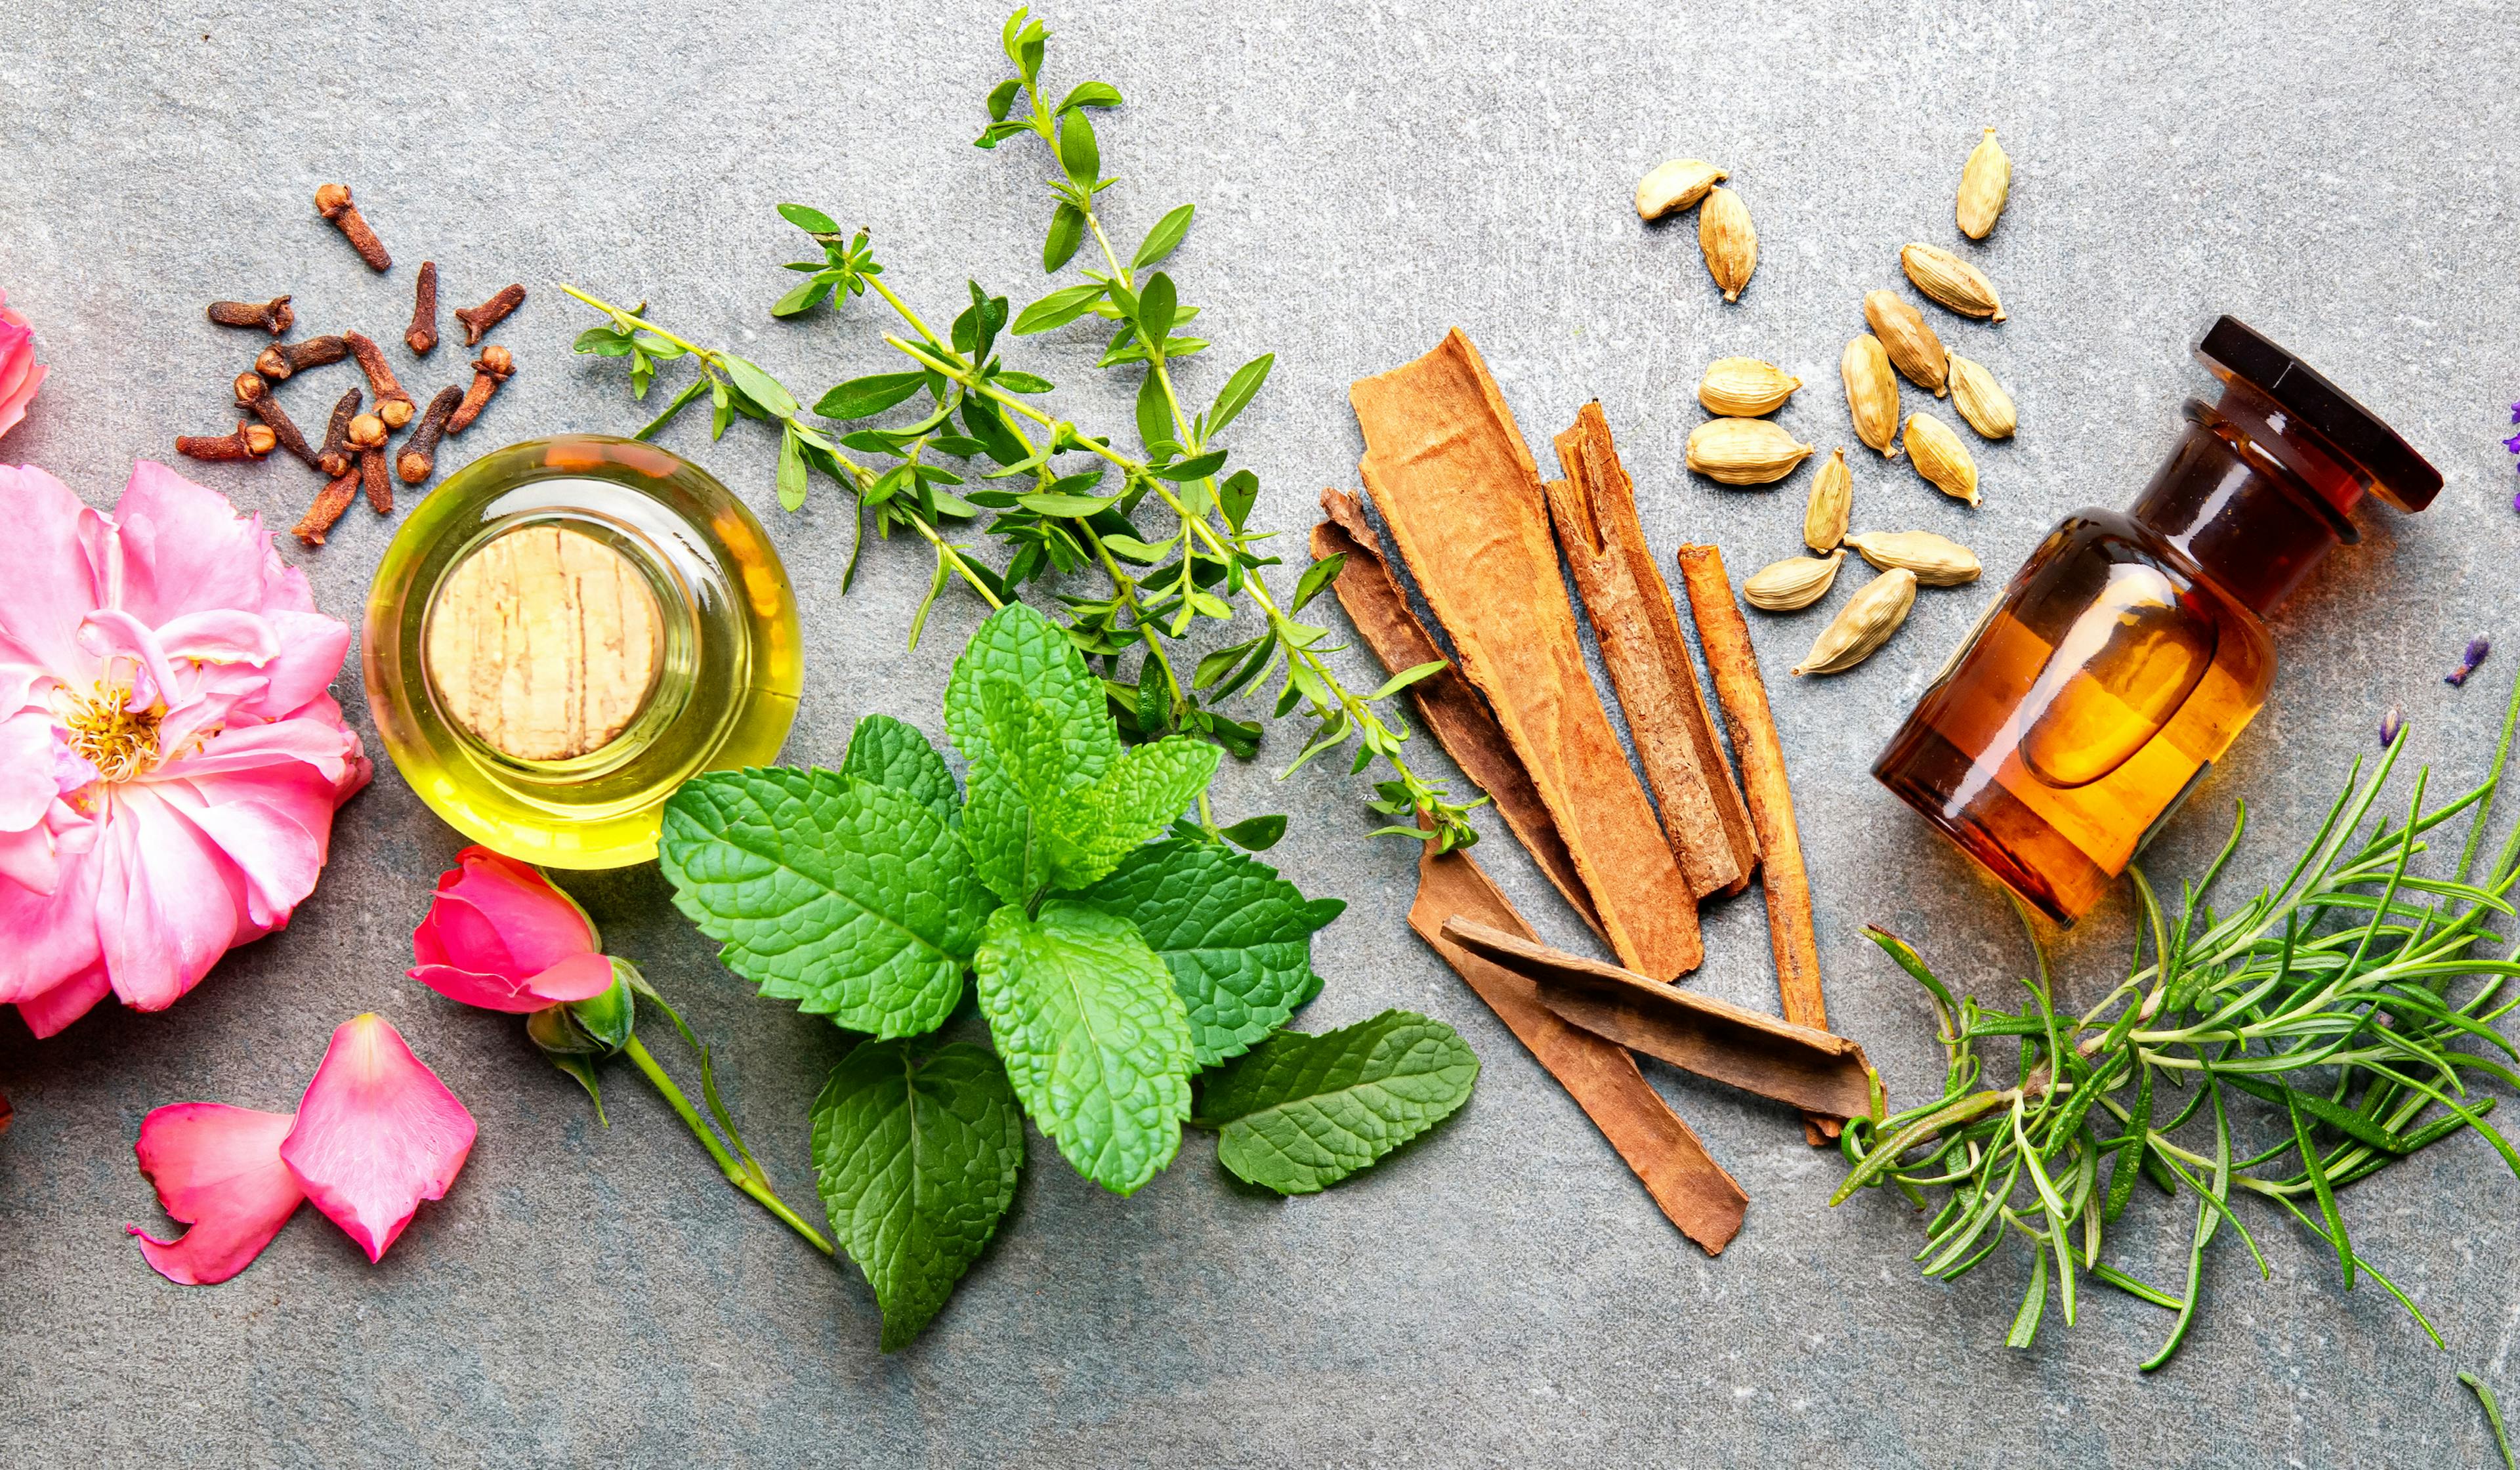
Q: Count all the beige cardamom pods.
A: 14